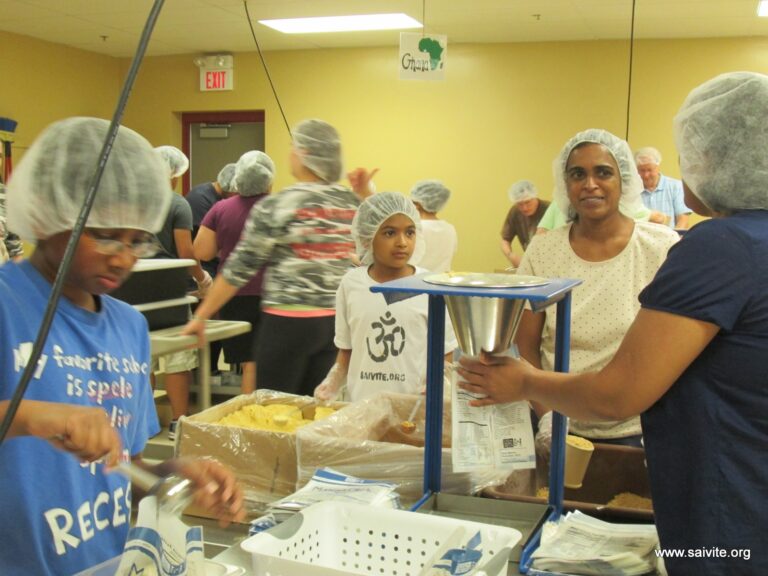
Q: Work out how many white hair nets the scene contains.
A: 11